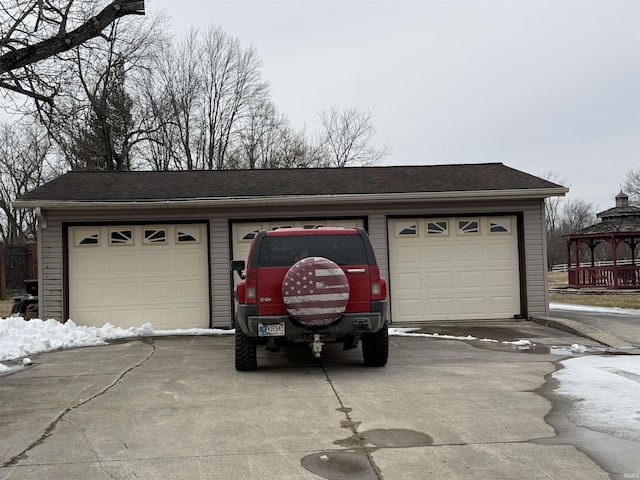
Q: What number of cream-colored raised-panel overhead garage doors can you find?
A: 3